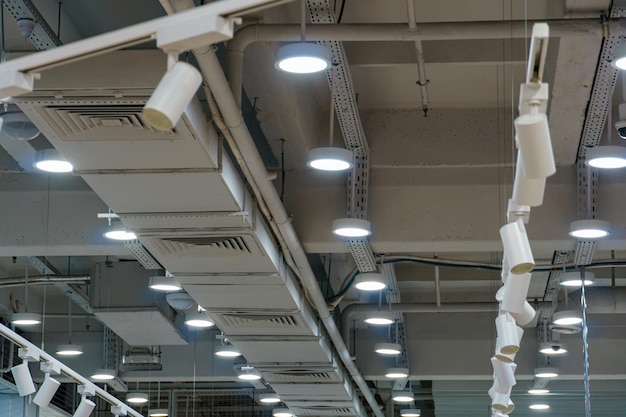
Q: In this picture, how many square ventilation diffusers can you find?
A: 5